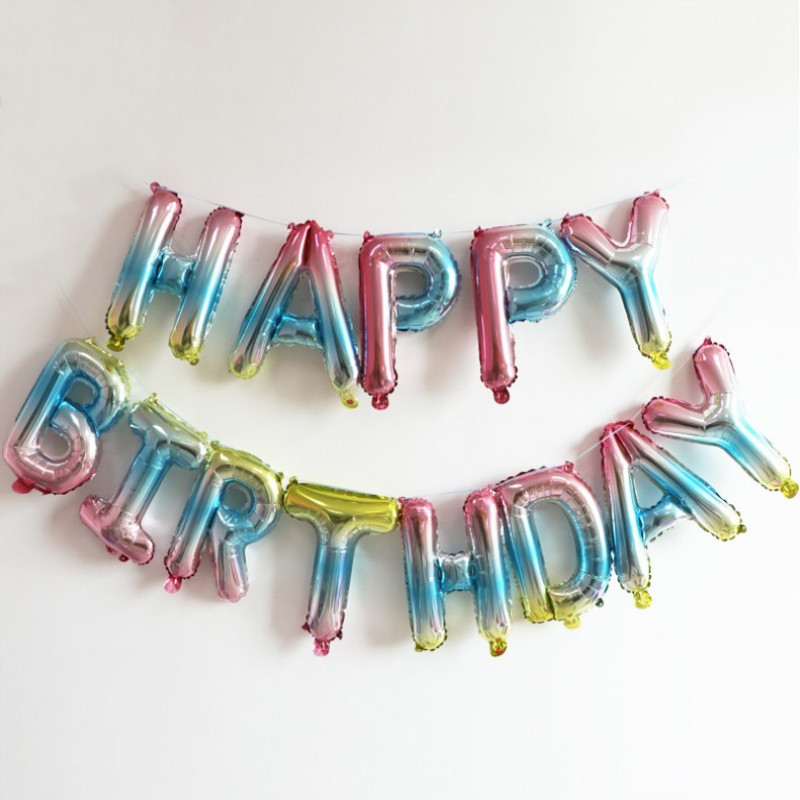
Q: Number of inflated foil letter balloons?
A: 13